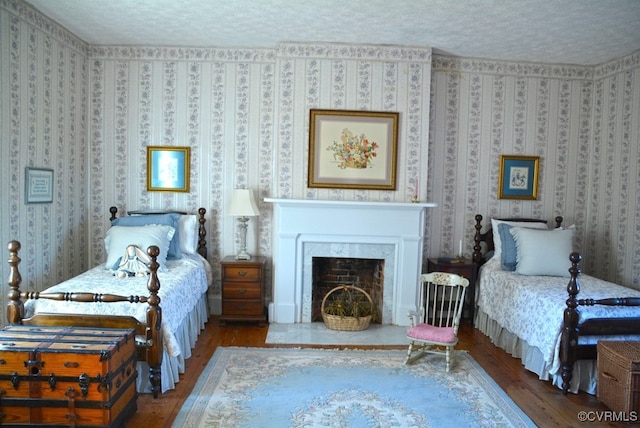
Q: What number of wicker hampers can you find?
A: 1